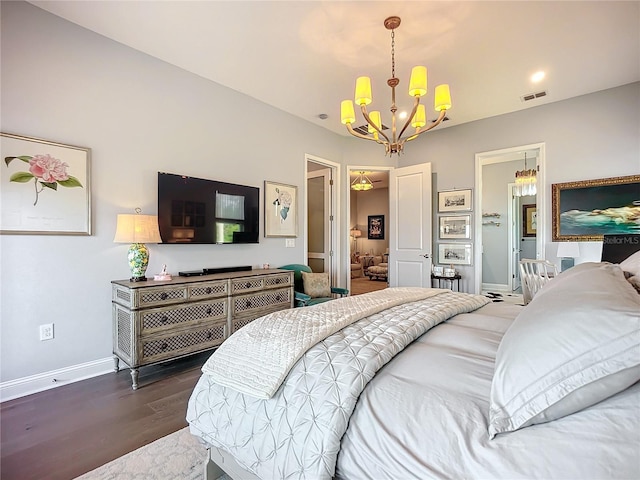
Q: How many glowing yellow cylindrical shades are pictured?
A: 6